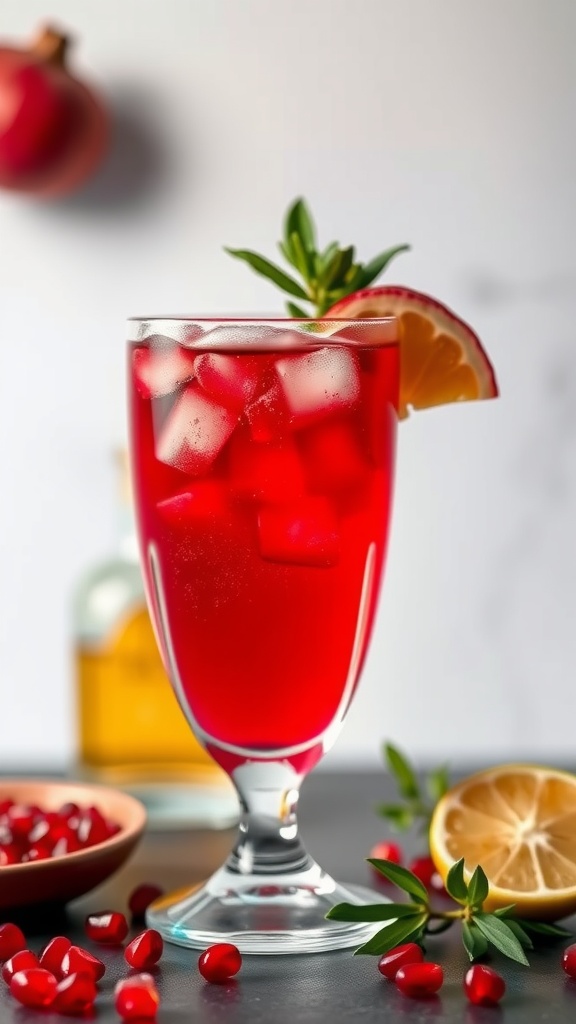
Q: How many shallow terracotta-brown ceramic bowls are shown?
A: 1